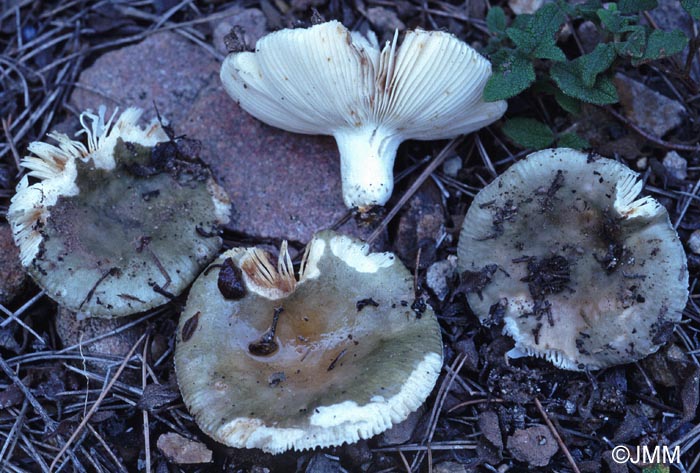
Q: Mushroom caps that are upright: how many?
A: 3